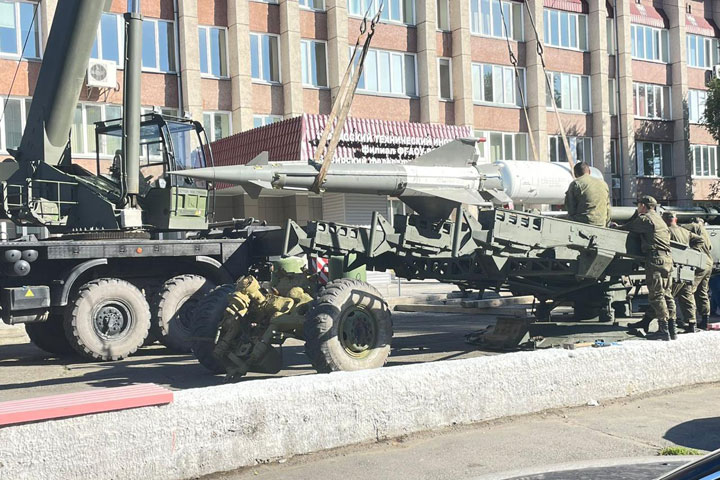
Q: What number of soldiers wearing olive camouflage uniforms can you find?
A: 4